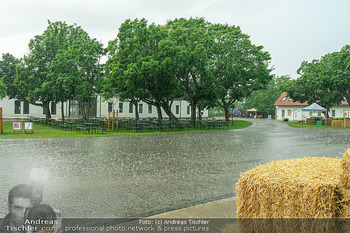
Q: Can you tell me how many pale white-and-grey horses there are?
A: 0